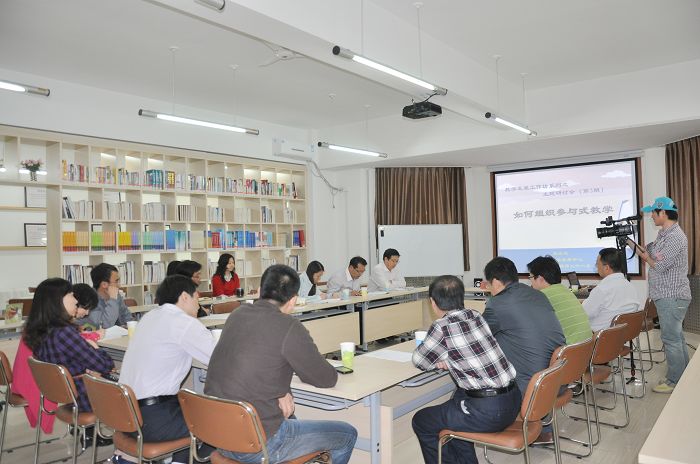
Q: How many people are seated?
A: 15